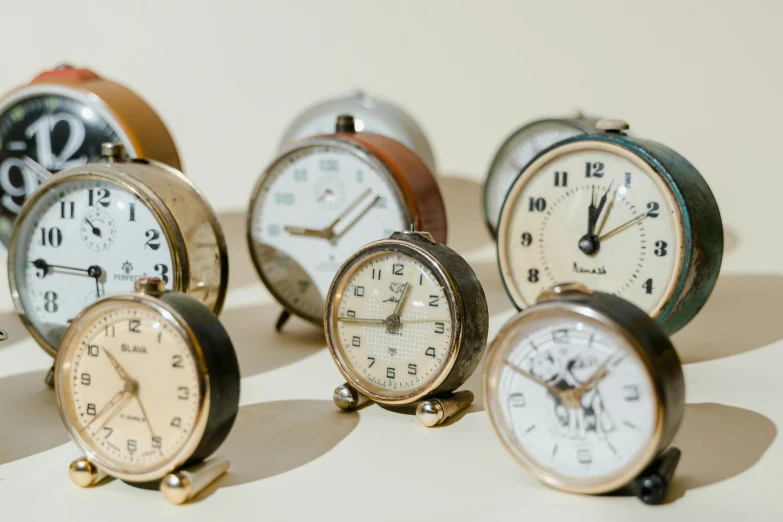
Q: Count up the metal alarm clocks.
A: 9